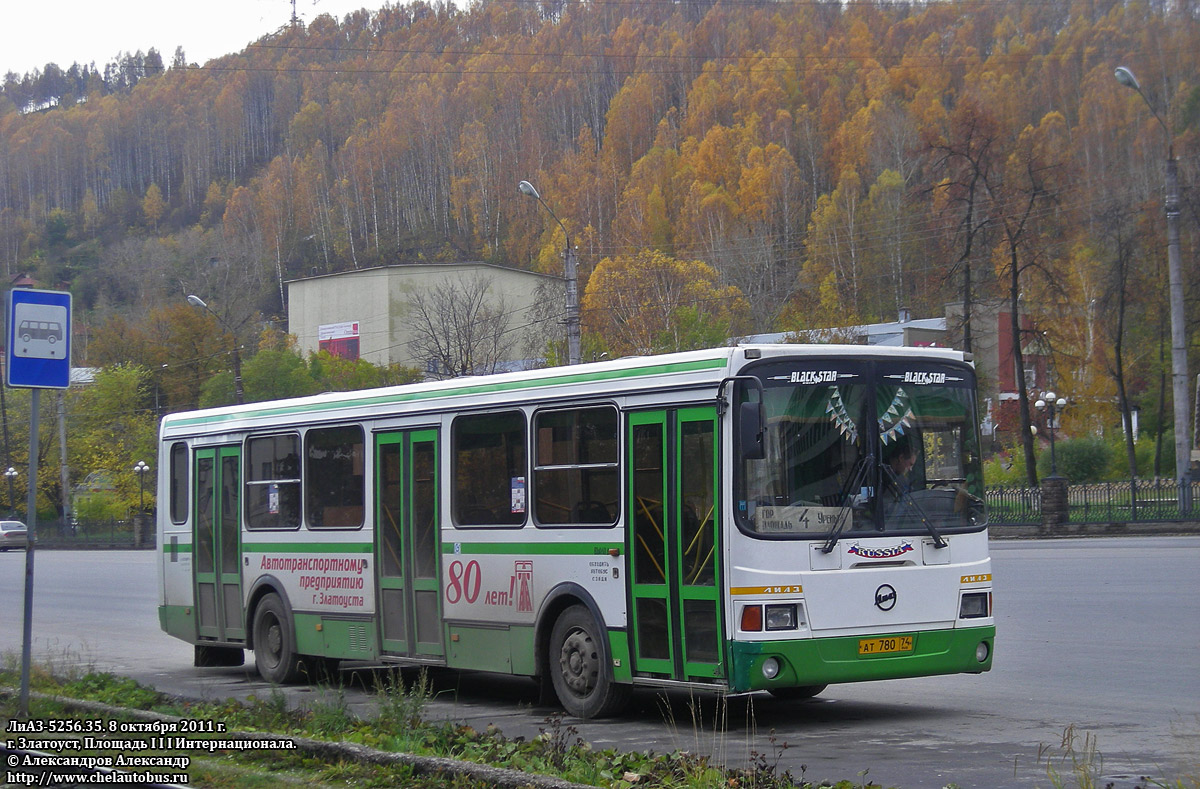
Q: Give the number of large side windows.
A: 4